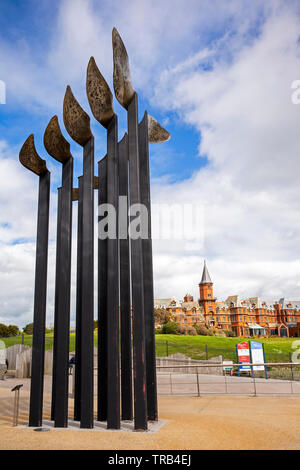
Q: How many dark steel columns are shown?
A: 10